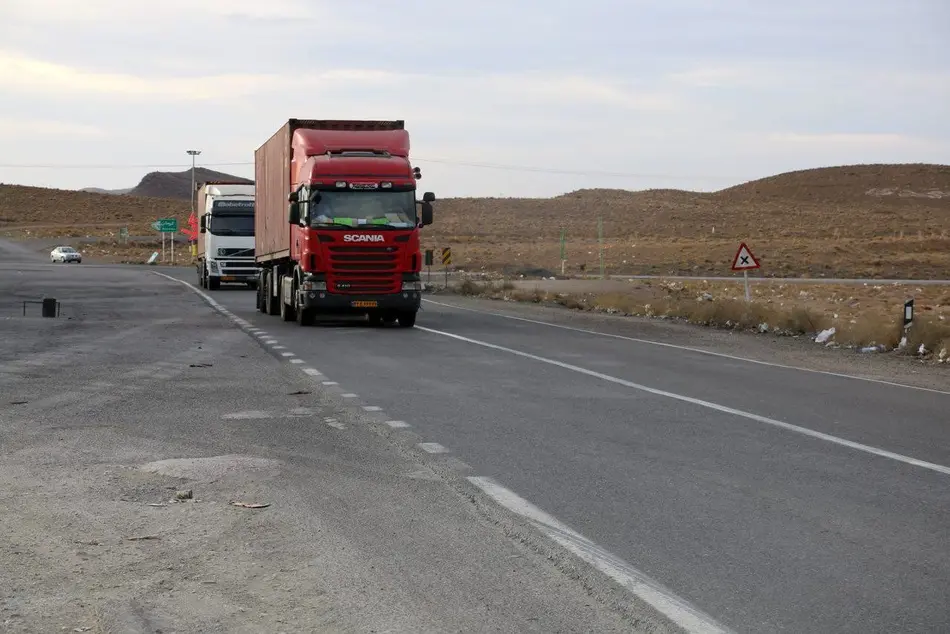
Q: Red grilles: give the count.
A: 1